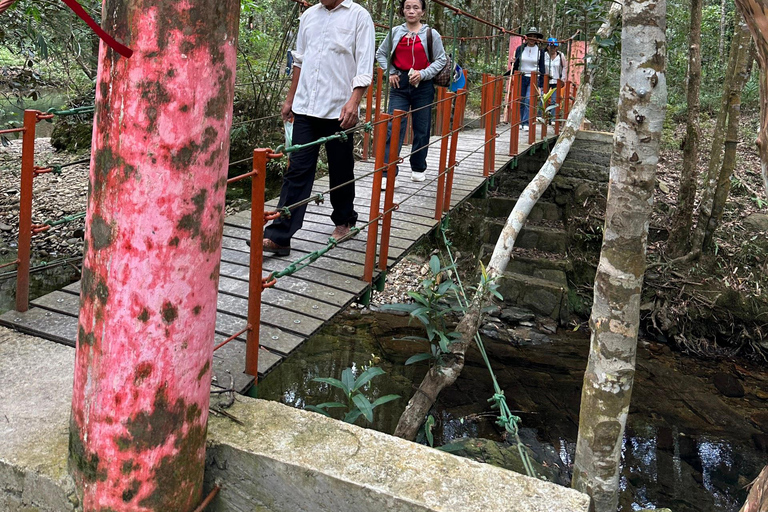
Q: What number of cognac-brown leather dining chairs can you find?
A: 0